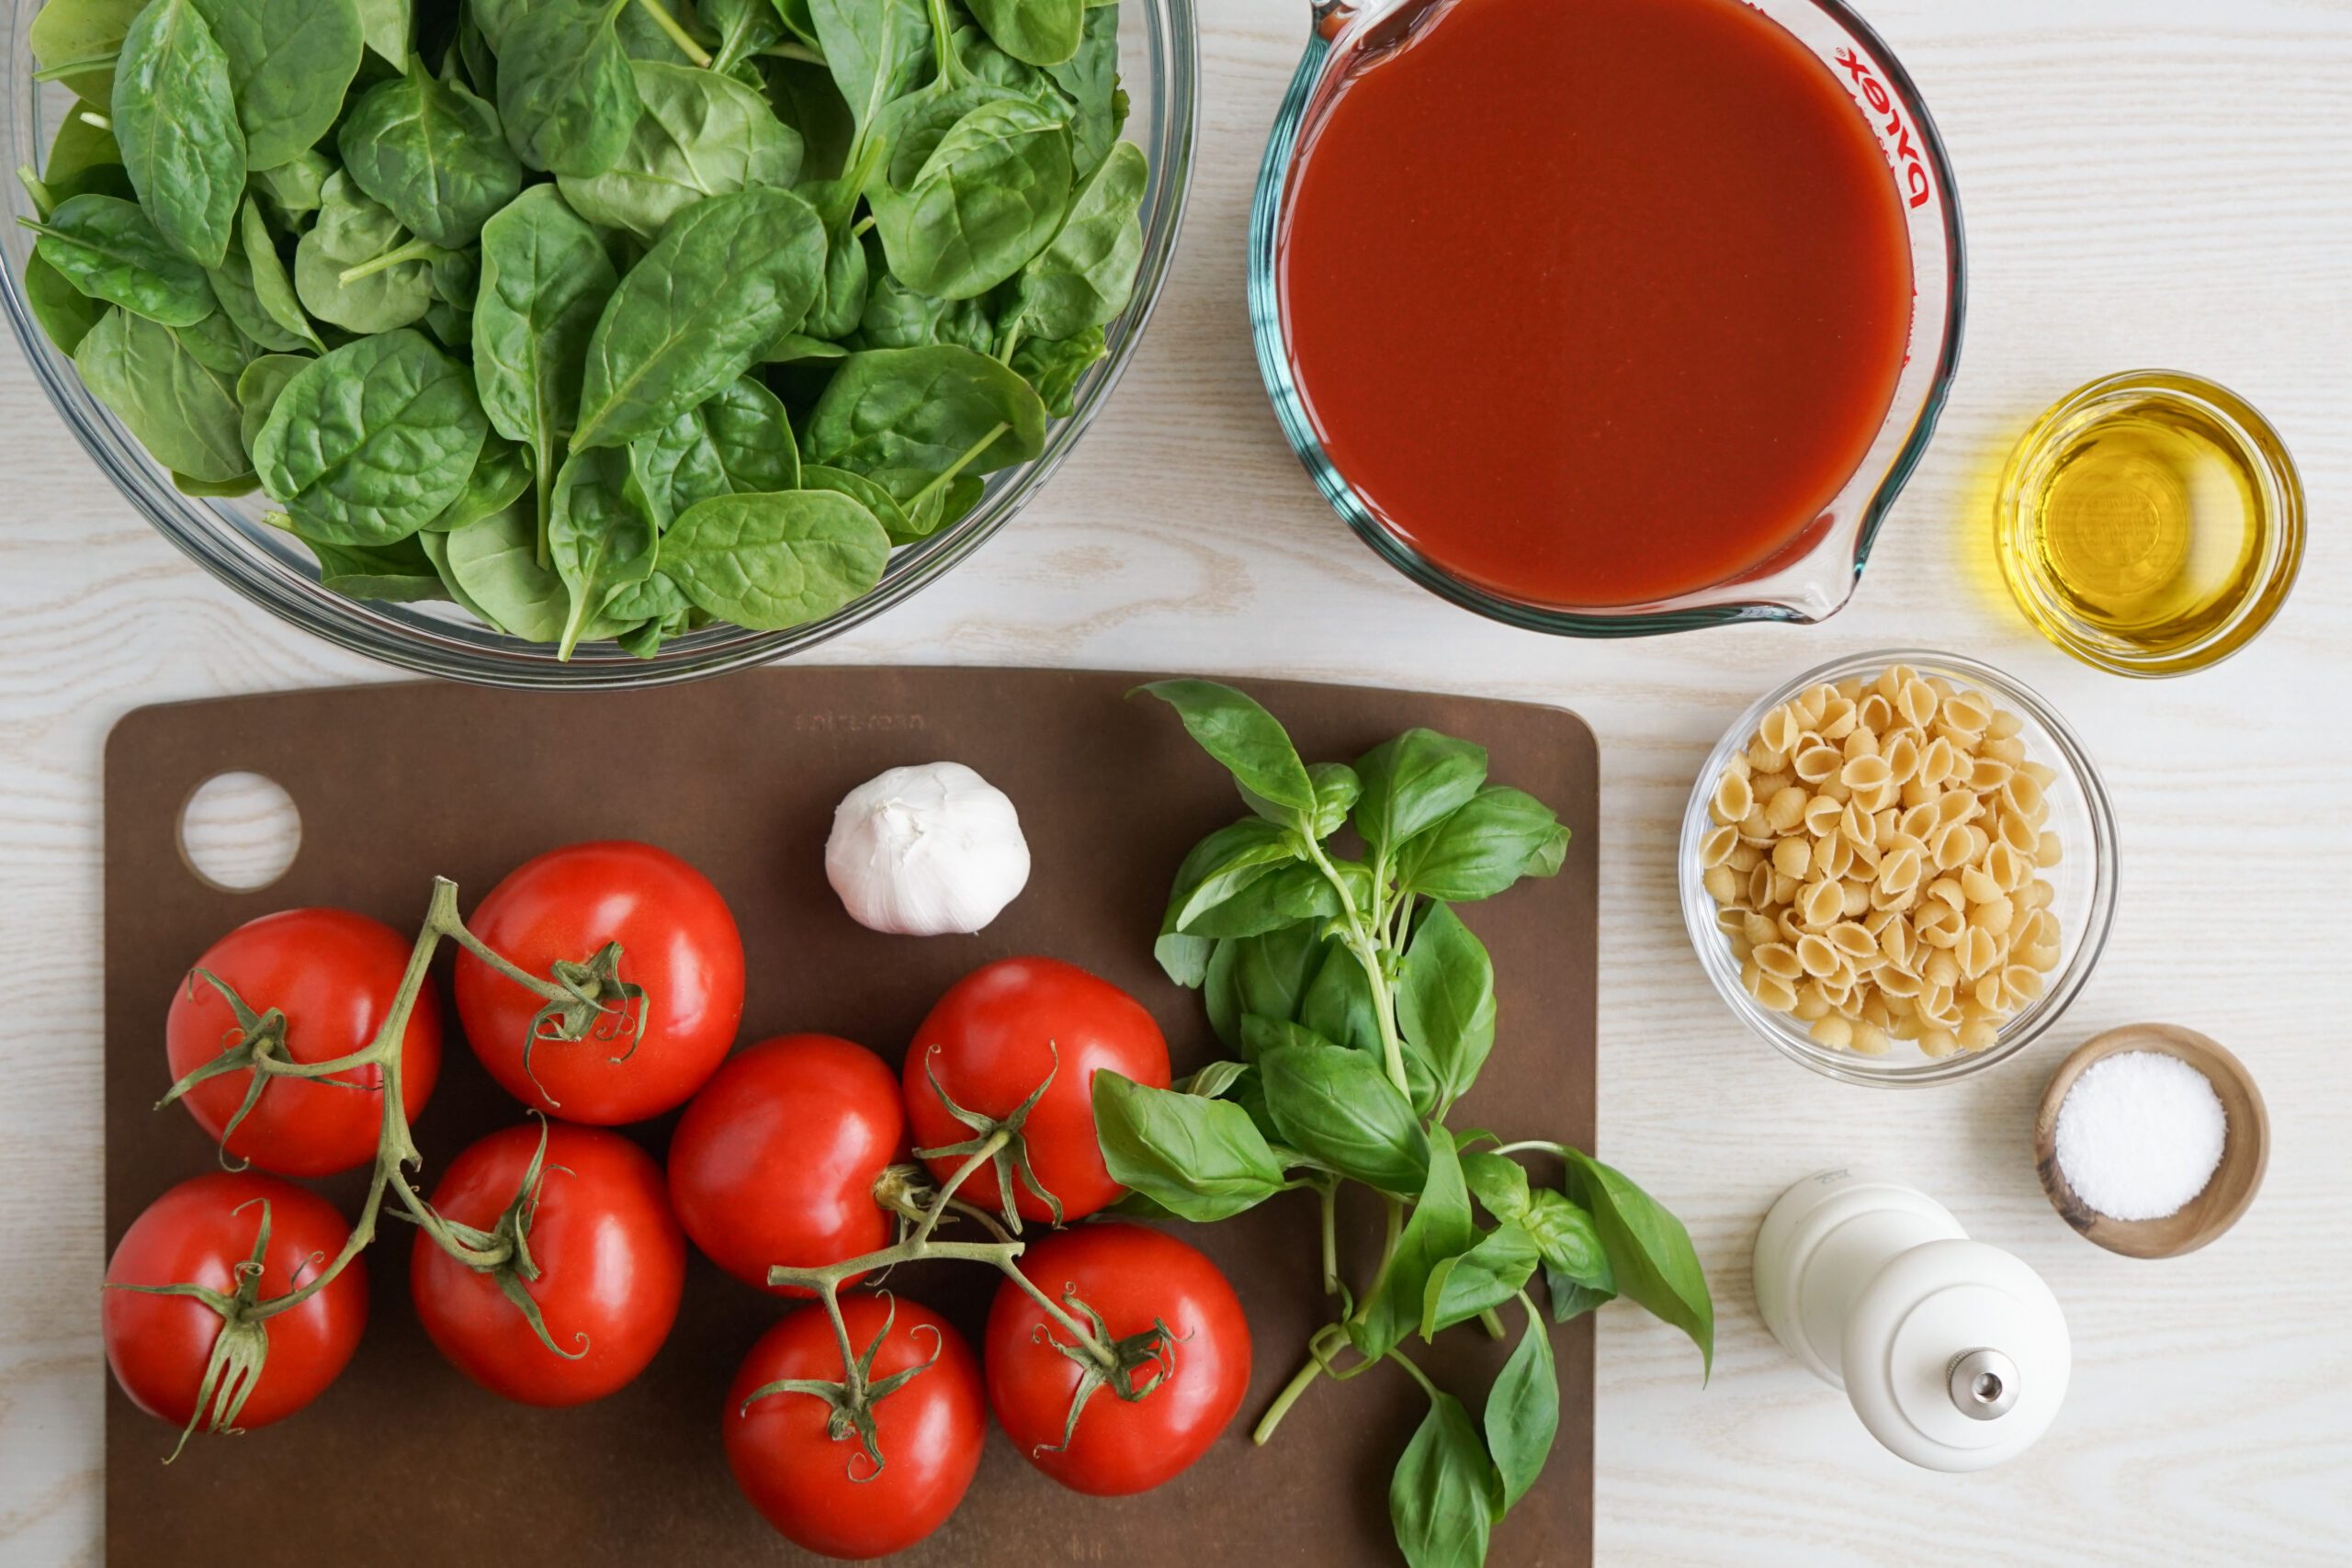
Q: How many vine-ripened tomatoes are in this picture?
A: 8